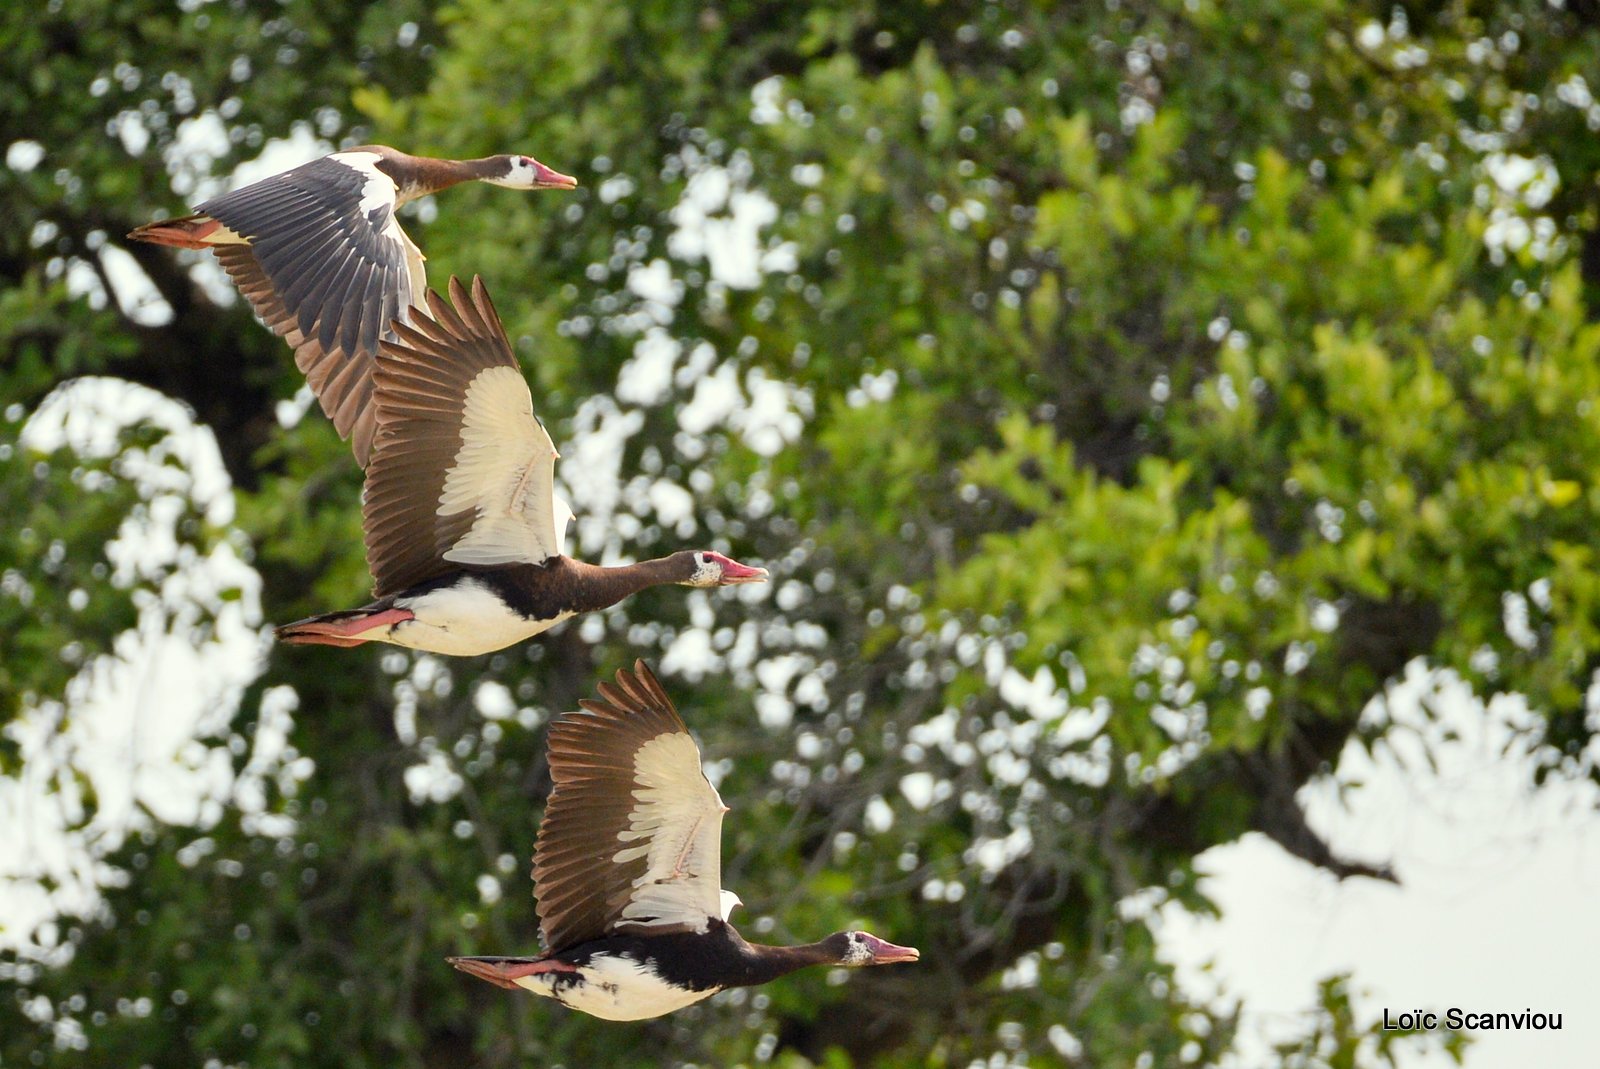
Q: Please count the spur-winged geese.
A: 3